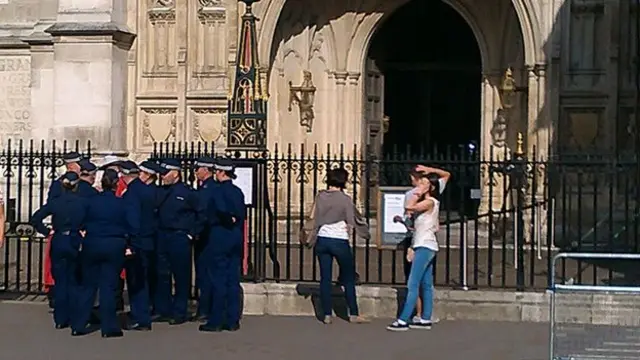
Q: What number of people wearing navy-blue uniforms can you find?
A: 9